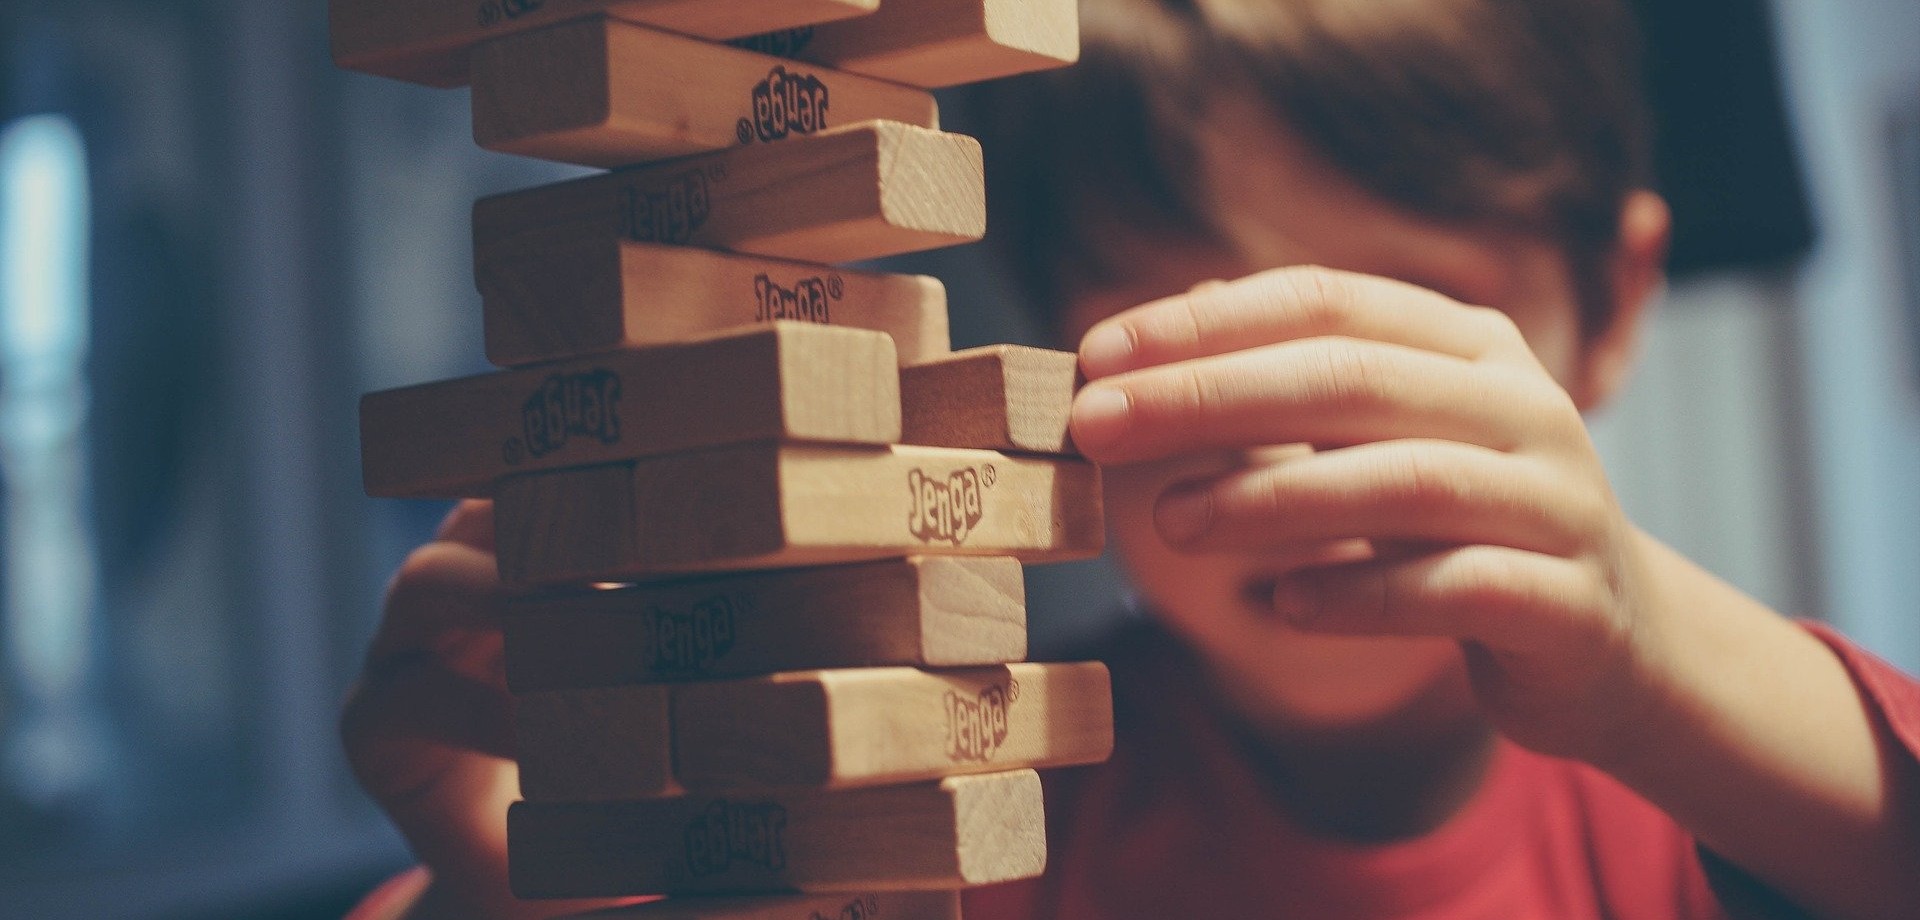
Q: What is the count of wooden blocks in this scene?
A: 14